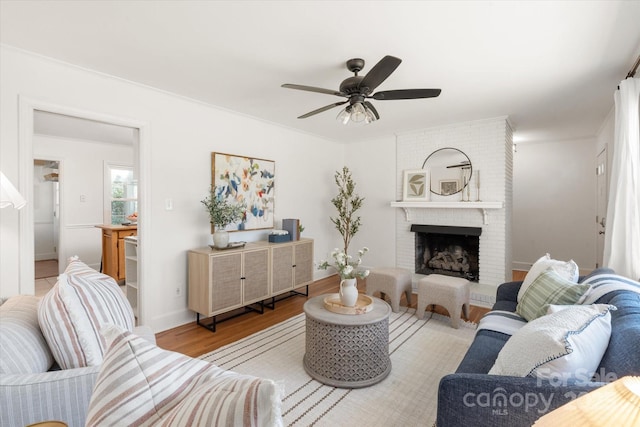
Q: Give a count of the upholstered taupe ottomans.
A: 2